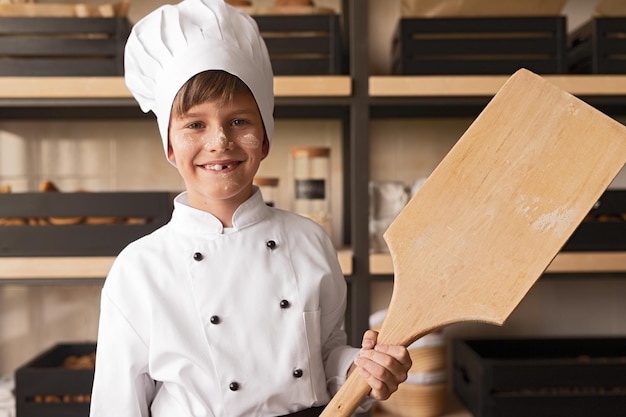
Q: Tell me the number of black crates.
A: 8